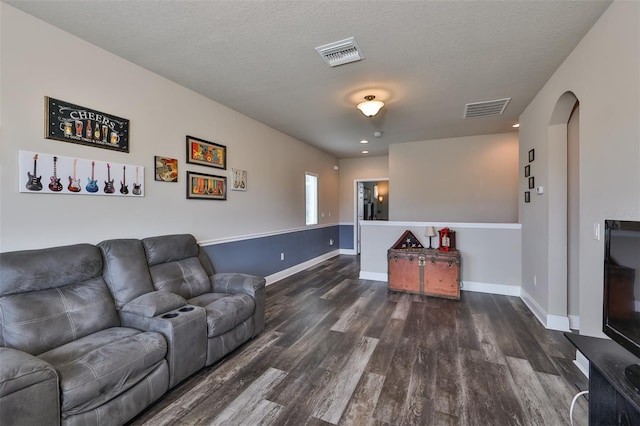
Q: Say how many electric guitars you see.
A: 7